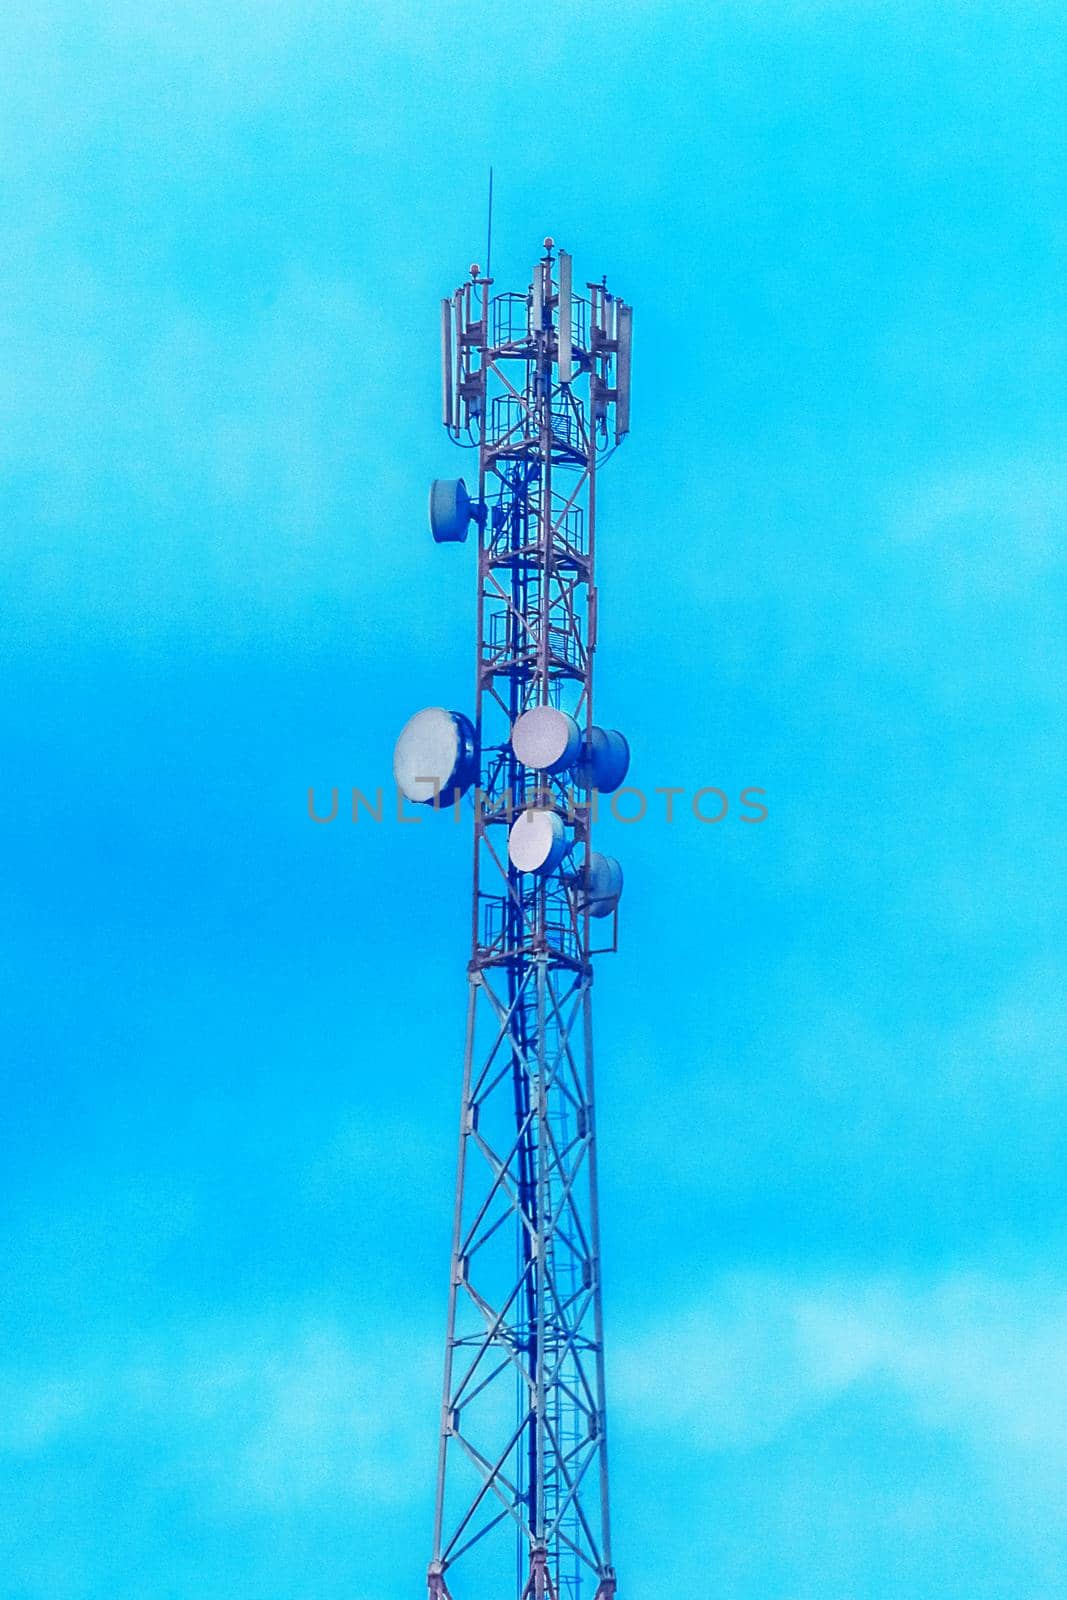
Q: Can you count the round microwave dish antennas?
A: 6